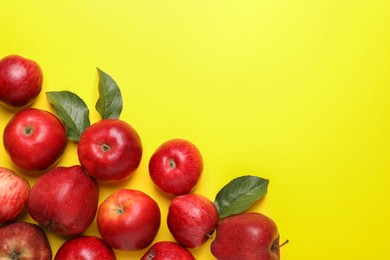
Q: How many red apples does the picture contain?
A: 12